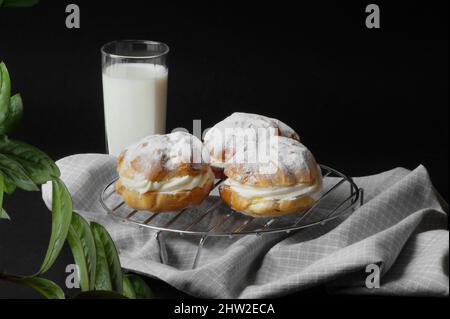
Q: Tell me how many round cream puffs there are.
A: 3